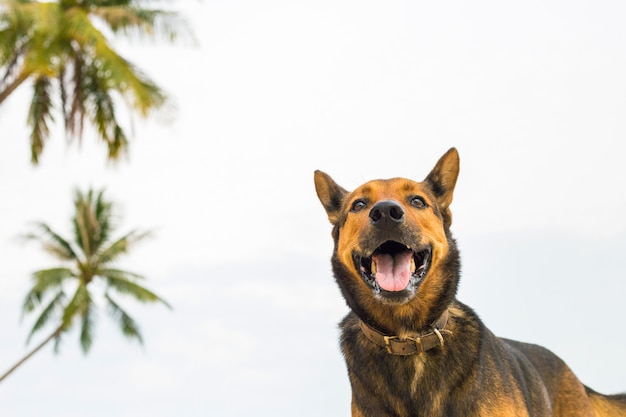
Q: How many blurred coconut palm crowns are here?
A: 2